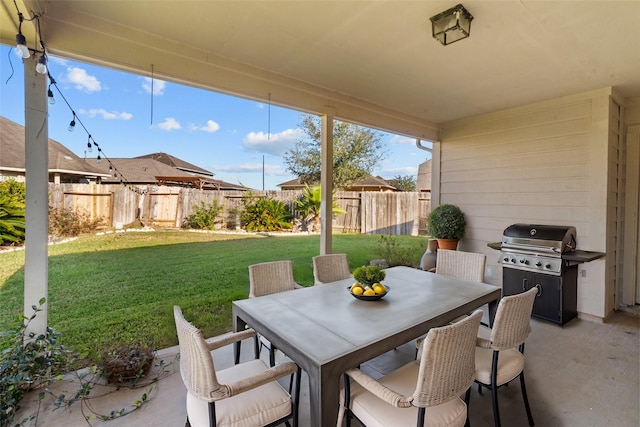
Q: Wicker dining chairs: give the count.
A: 6